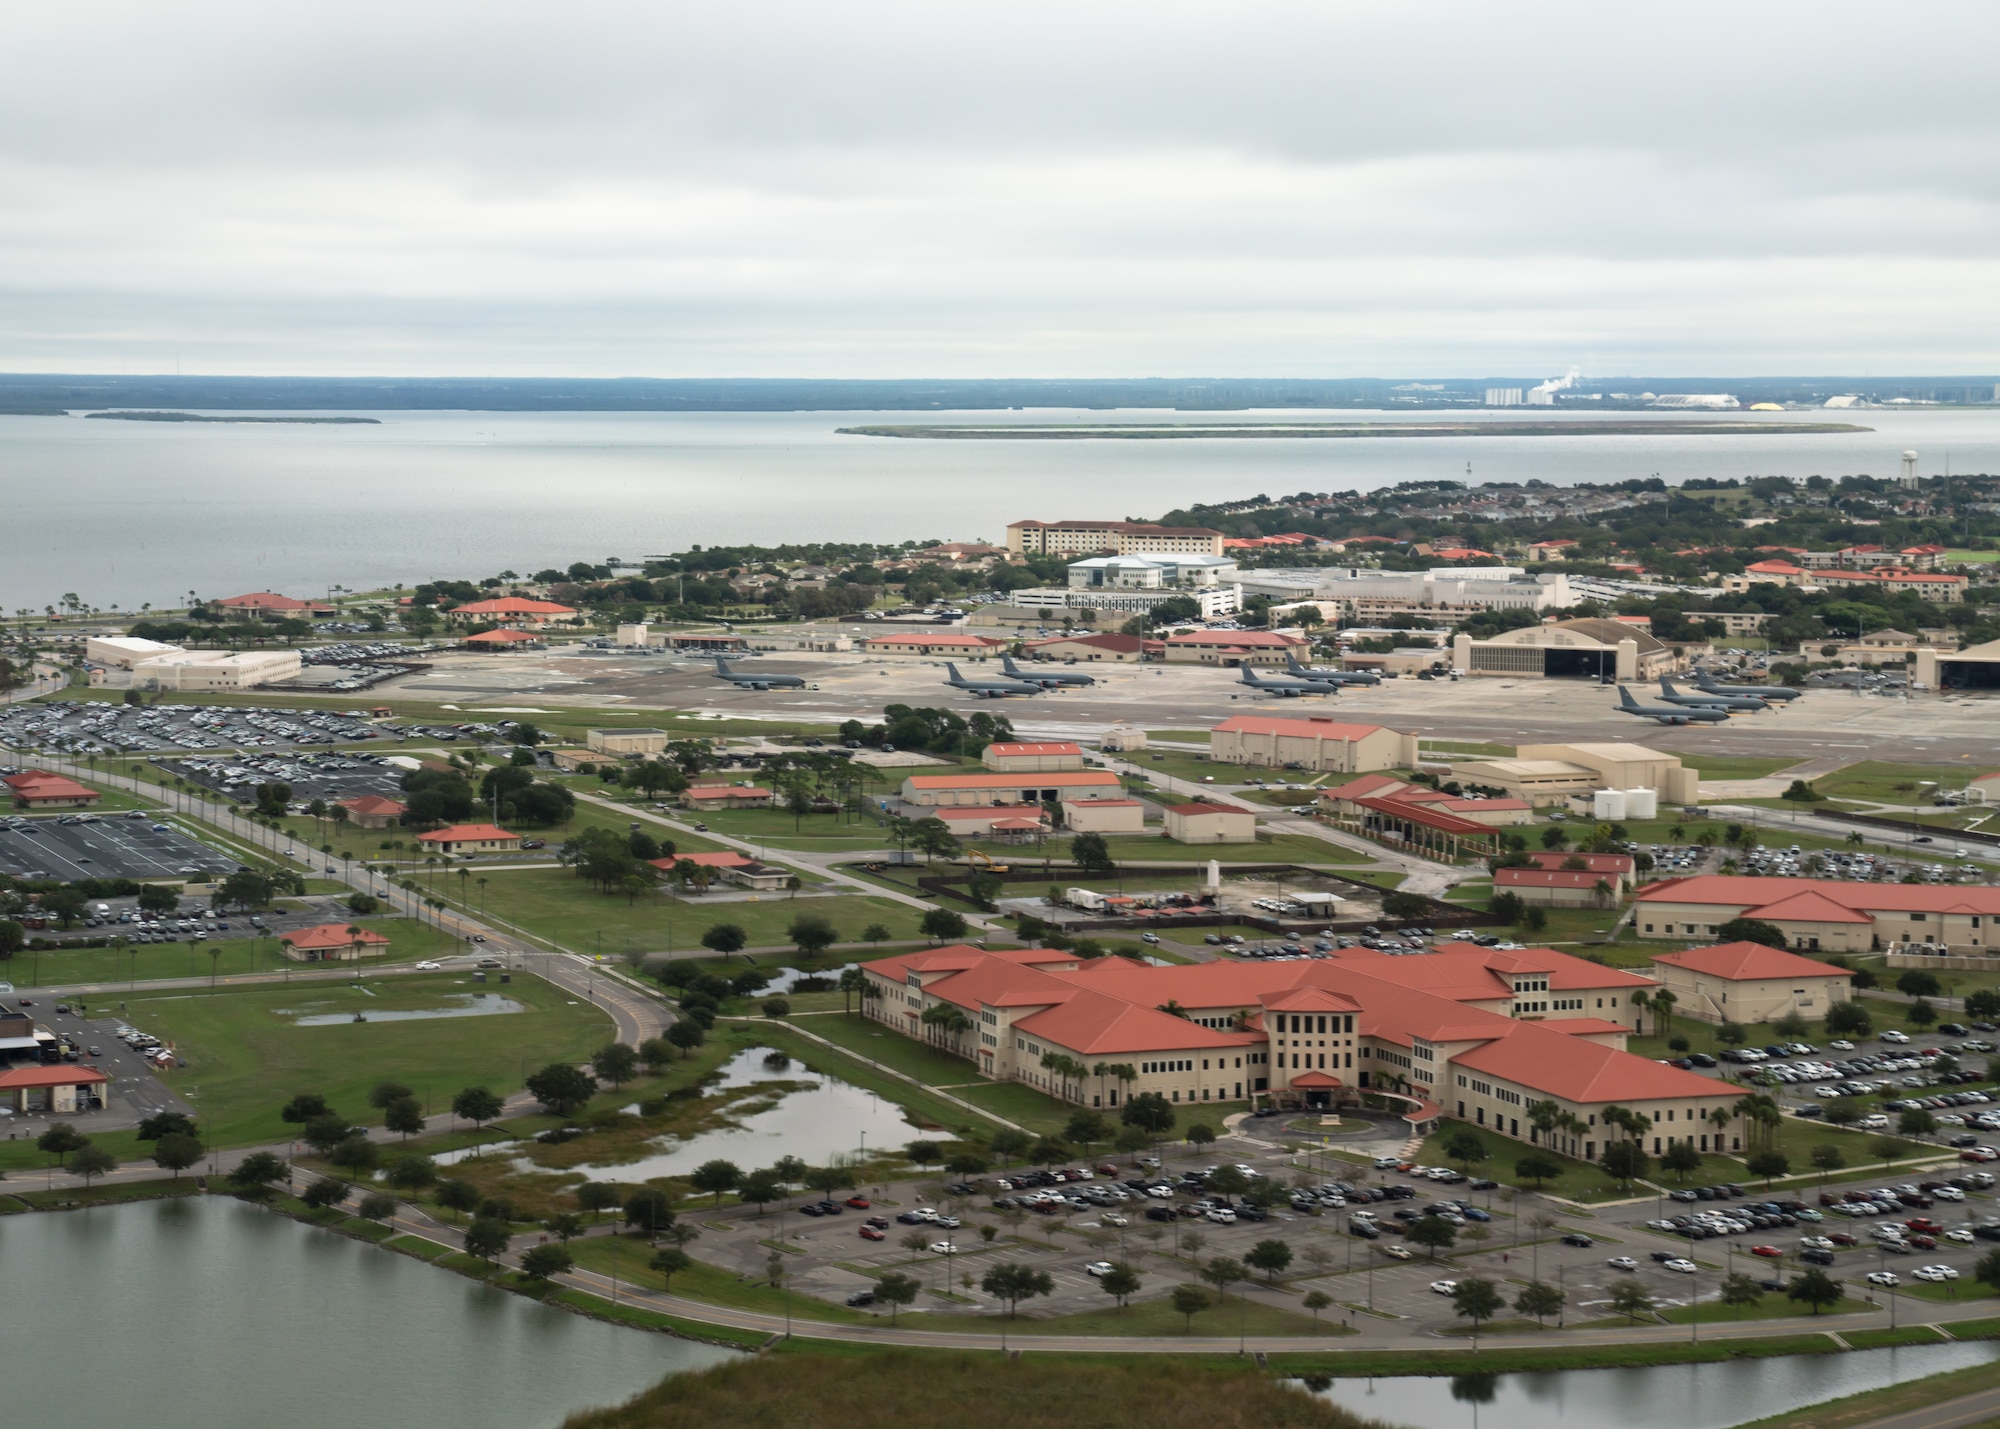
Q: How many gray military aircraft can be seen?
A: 8